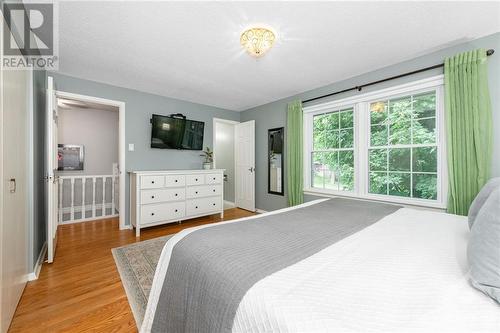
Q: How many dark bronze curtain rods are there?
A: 1